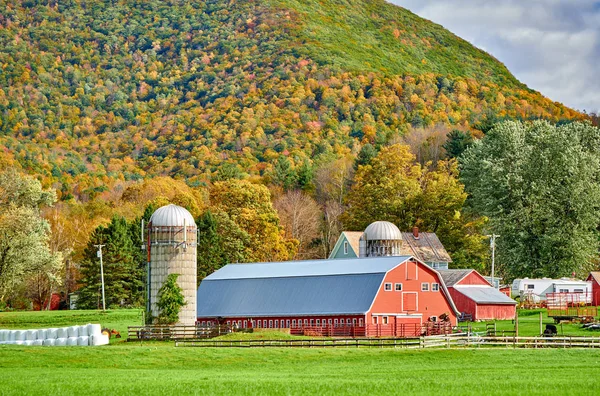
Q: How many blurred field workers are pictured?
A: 0